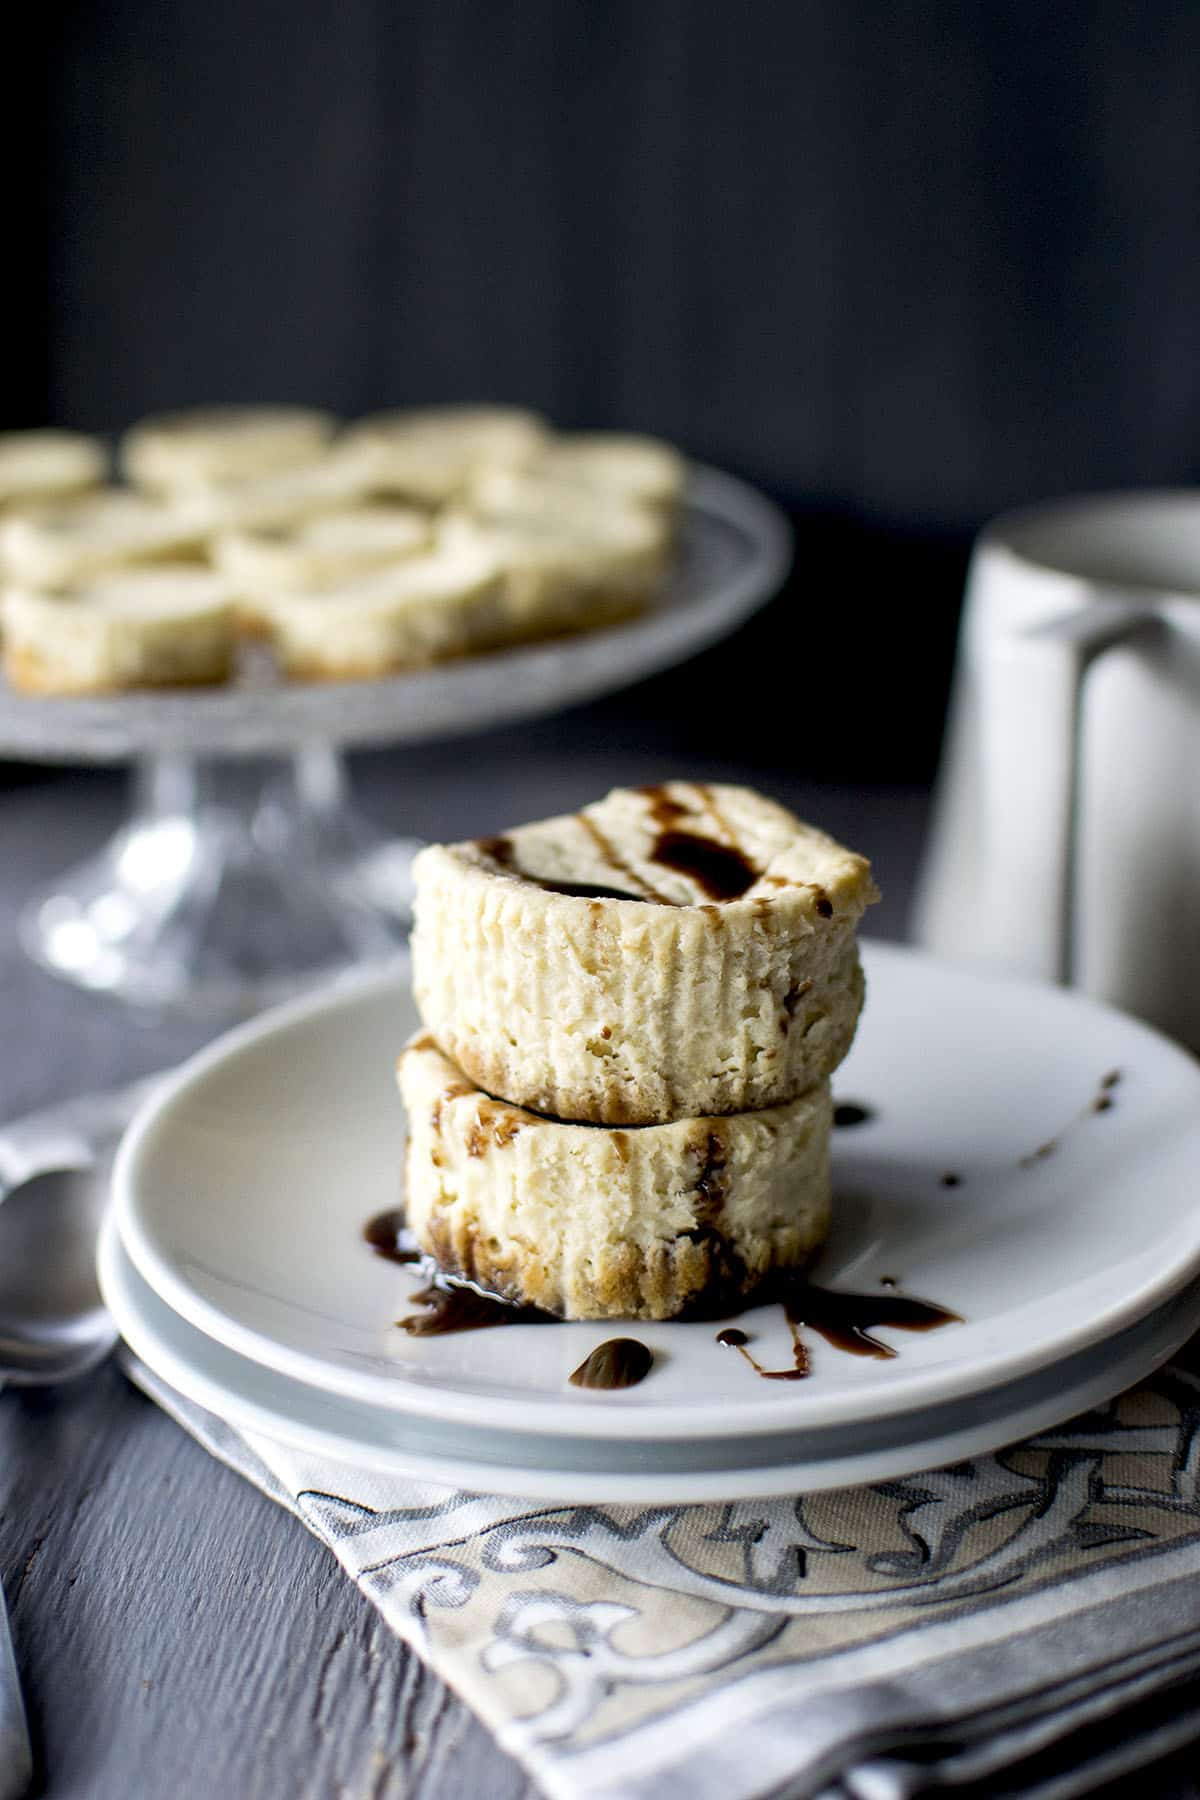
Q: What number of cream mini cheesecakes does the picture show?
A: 12